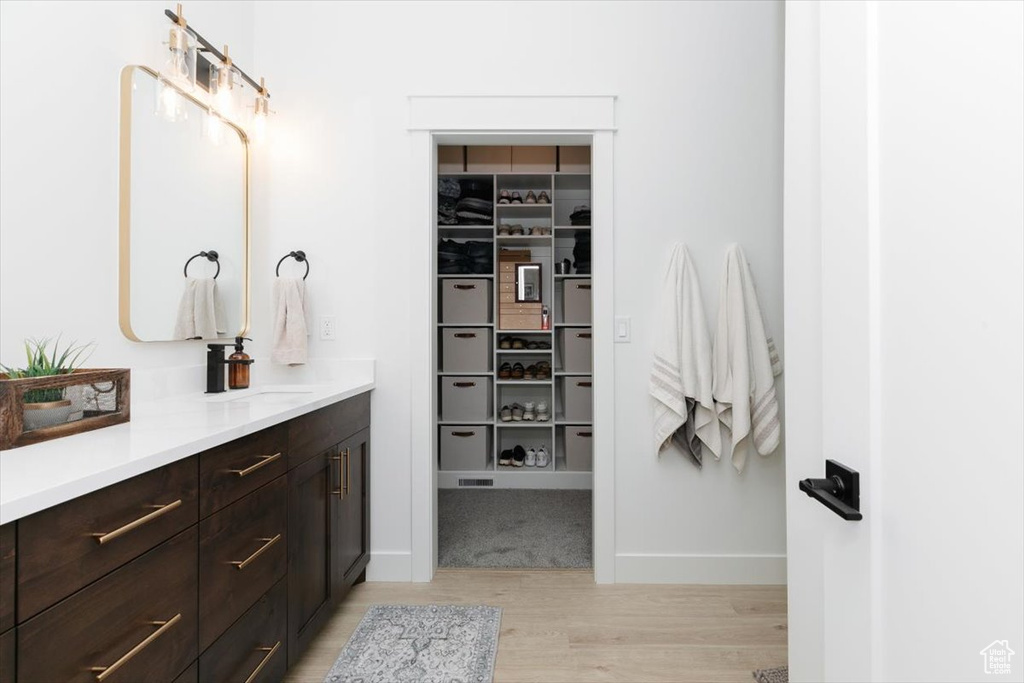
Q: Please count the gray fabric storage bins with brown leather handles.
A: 8